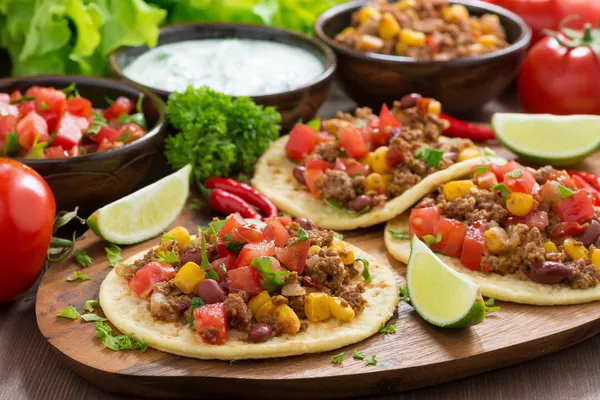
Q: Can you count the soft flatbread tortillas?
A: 3